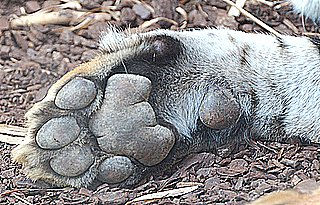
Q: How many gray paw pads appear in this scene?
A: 6